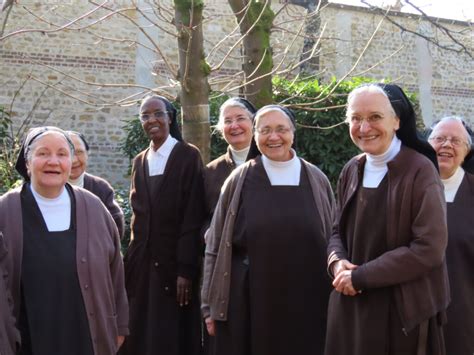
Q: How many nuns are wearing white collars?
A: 7